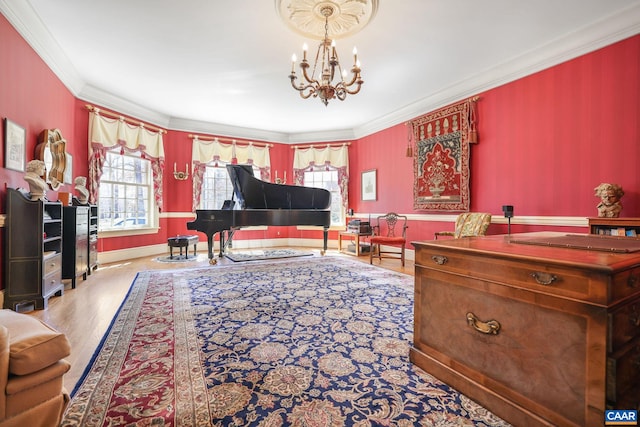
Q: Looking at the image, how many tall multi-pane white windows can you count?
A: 3